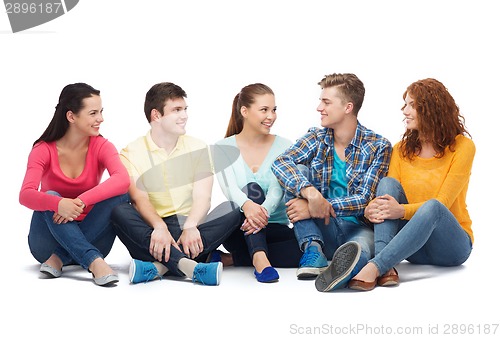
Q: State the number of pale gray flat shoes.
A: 2